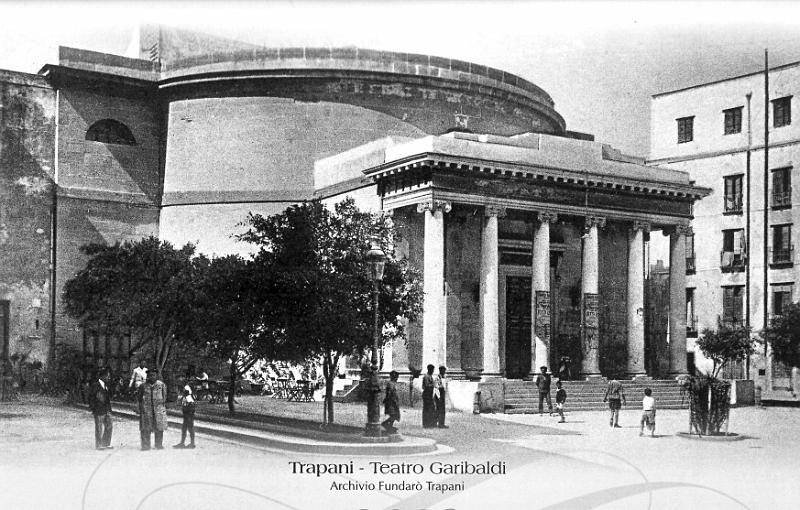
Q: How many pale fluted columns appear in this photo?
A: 6